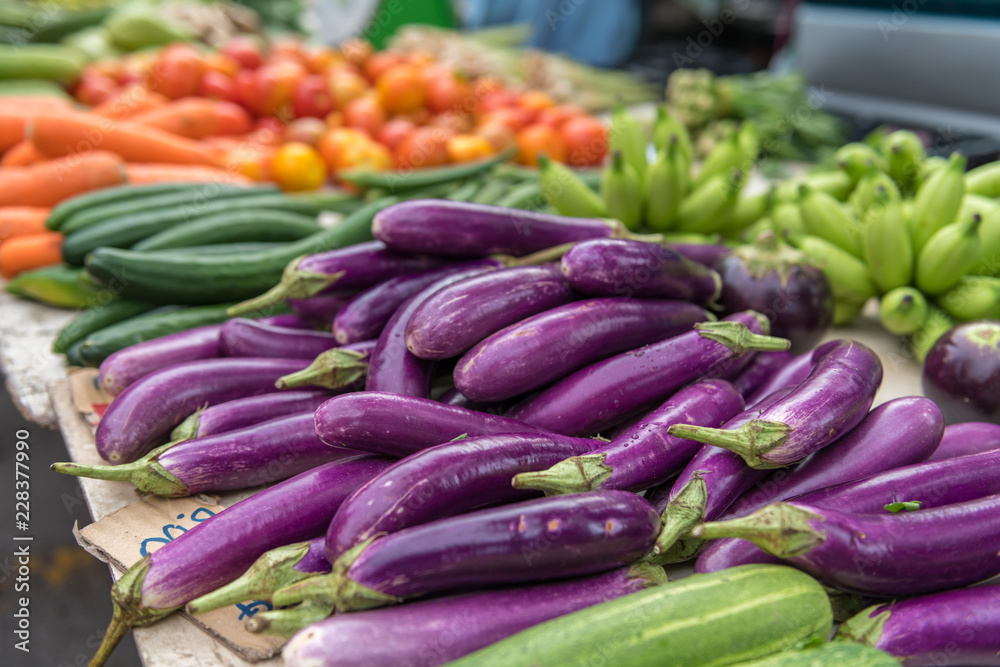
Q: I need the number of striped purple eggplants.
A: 0